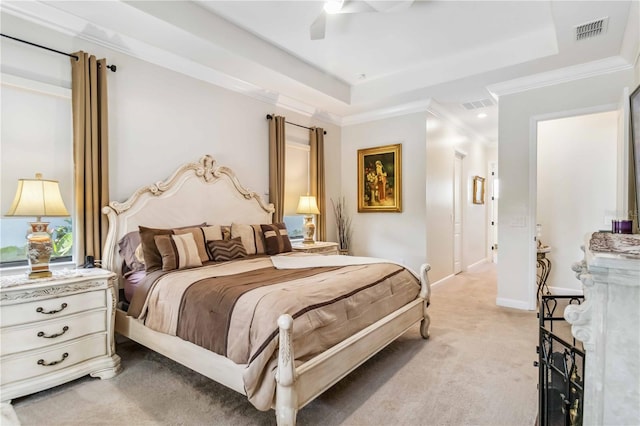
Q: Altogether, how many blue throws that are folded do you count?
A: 0